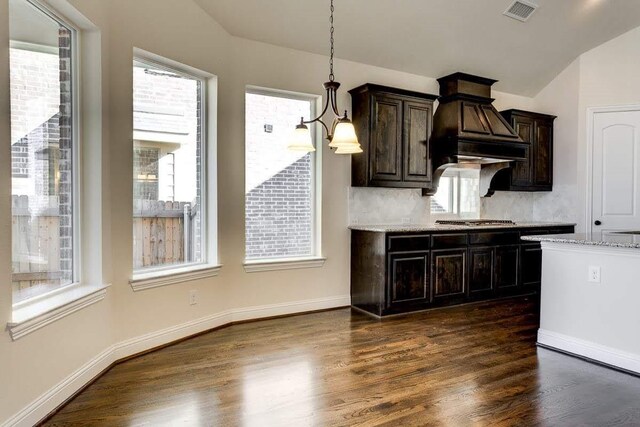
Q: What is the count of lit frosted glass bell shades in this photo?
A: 3